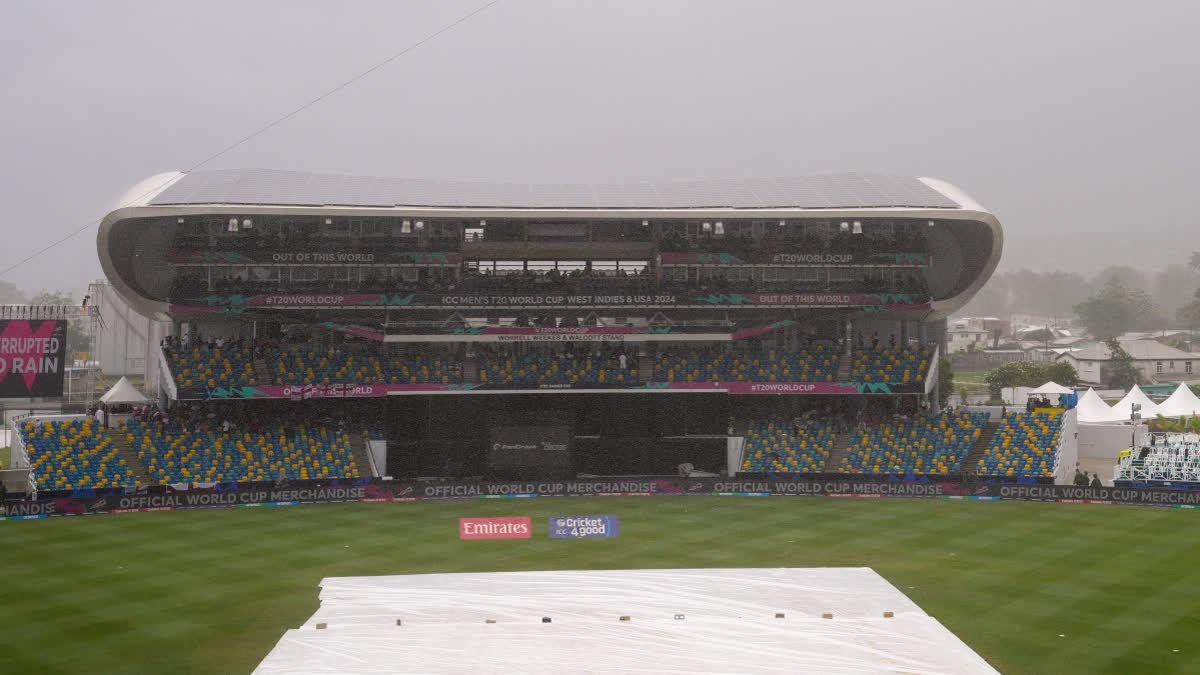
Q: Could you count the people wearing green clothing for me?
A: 3